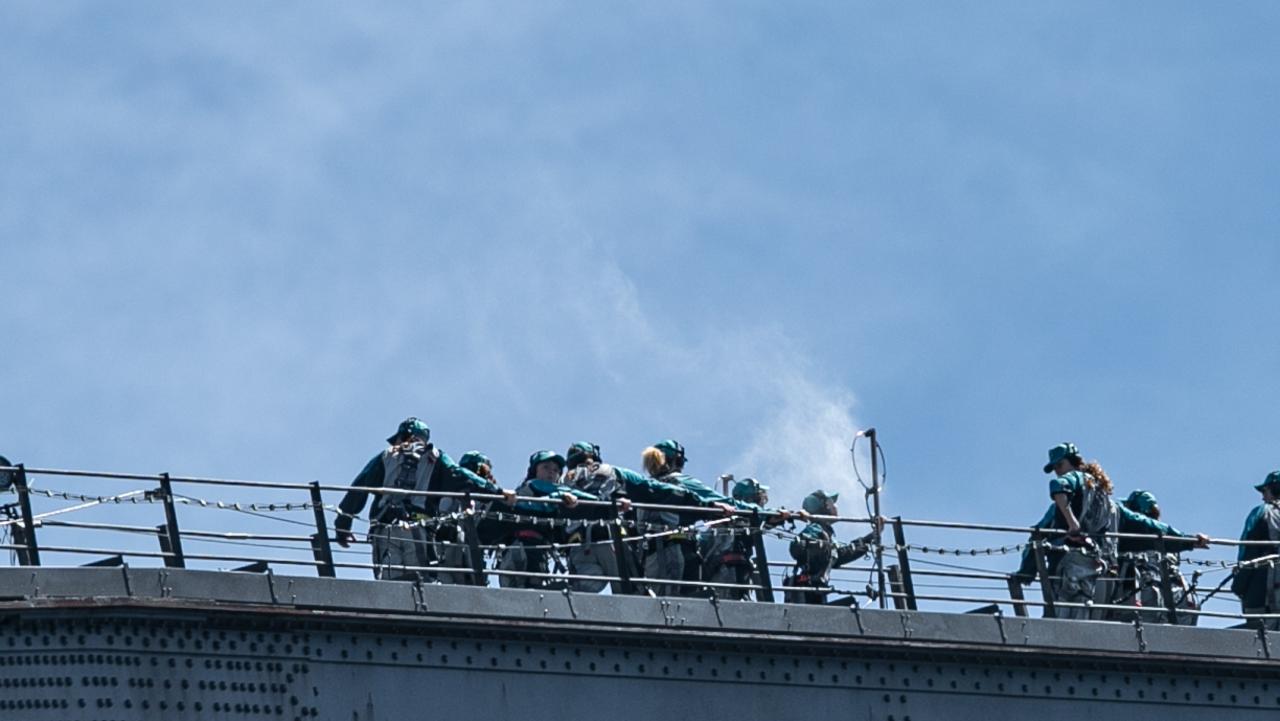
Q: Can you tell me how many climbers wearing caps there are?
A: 10